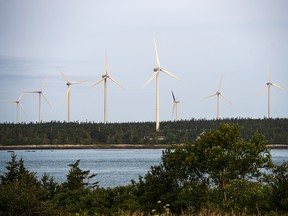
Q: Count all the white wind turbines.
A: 8